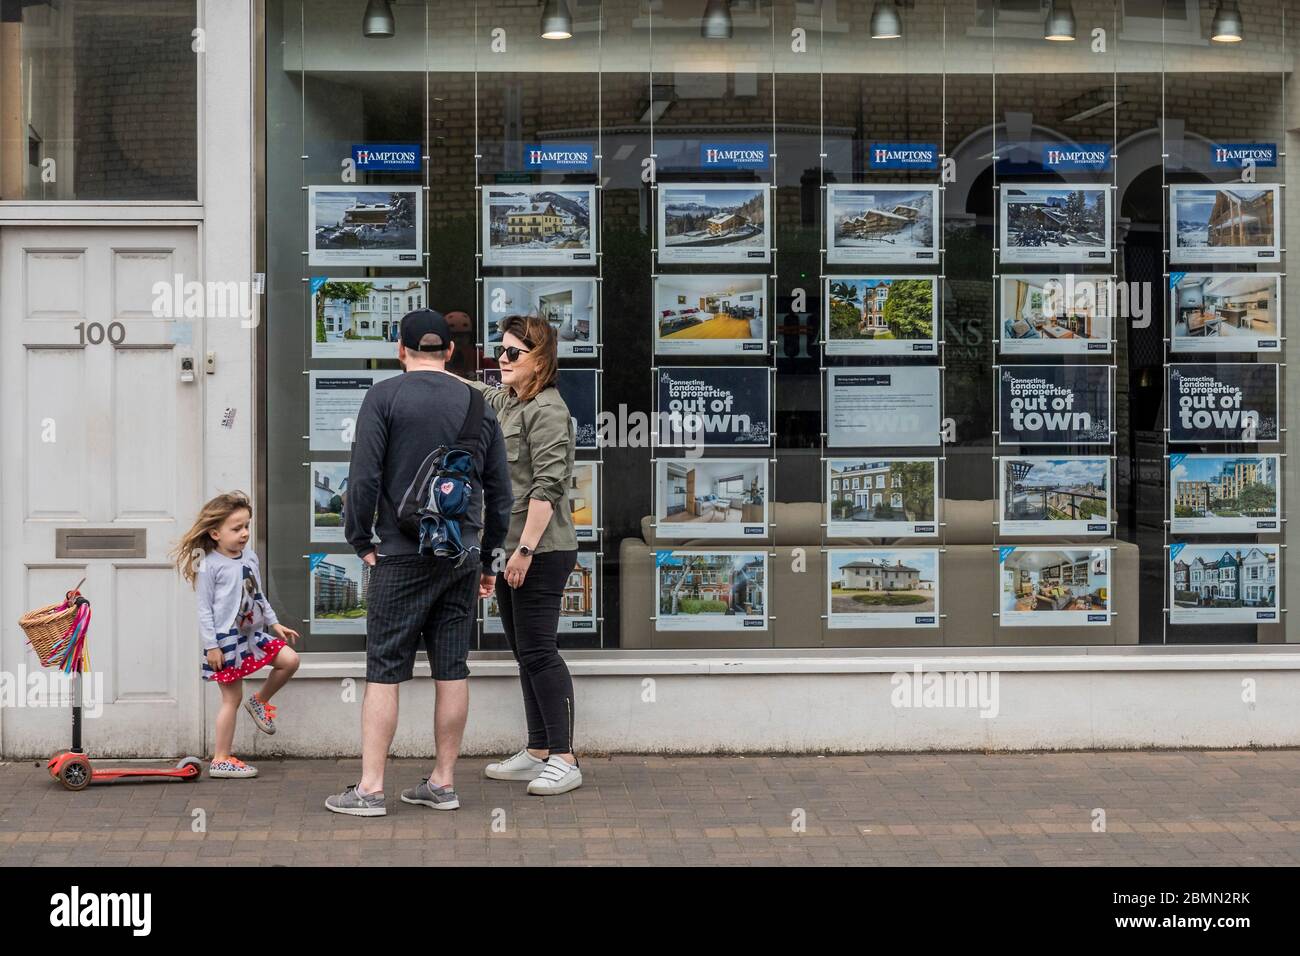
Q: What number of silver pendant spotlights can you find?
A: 6